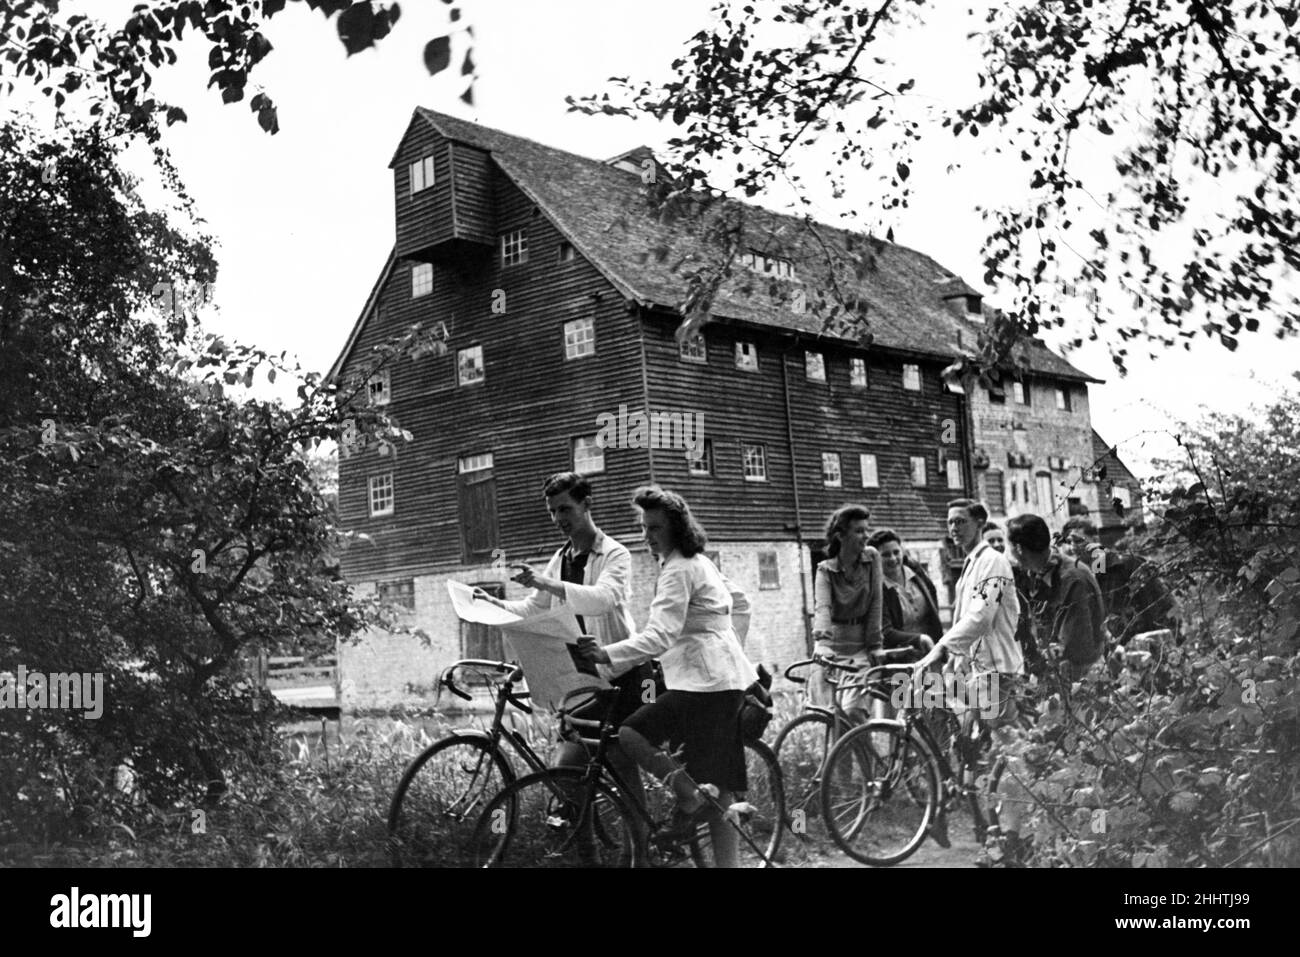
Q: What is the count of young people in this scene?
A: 8